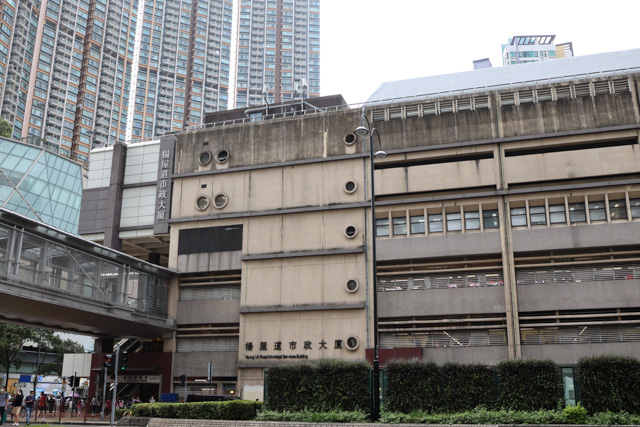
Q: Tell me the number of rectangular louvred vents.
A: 14